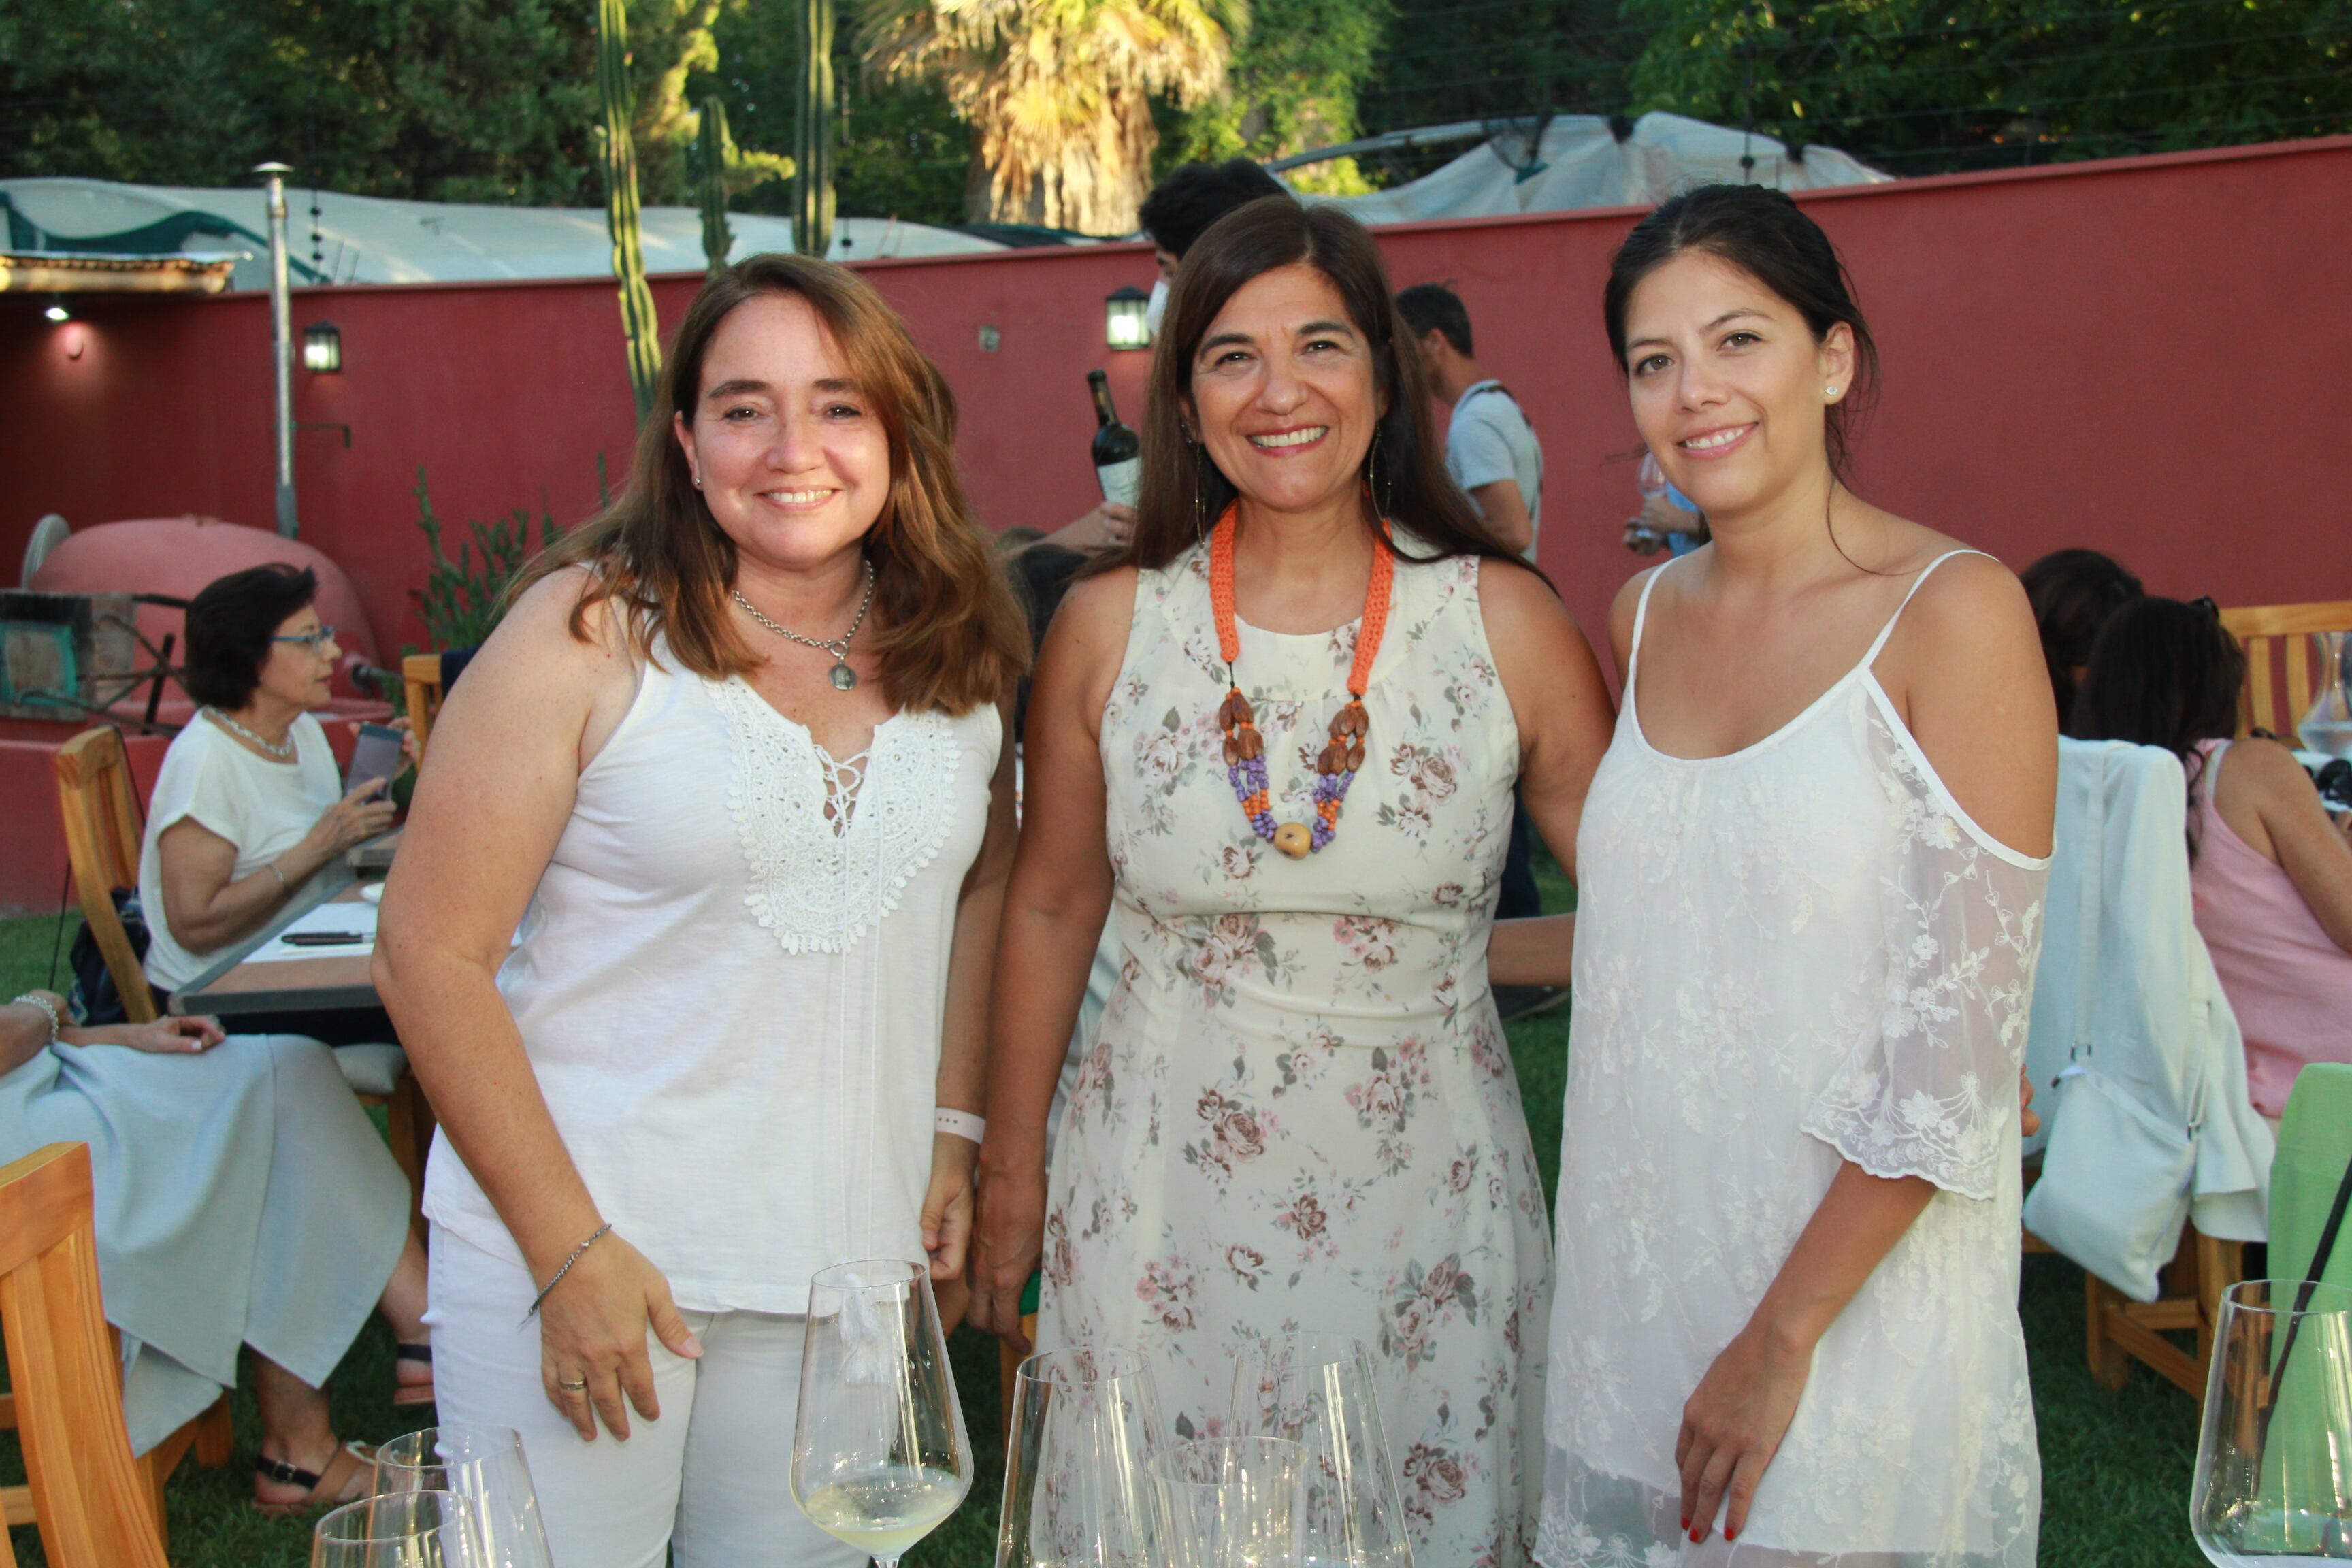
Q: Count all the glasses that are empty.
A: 6